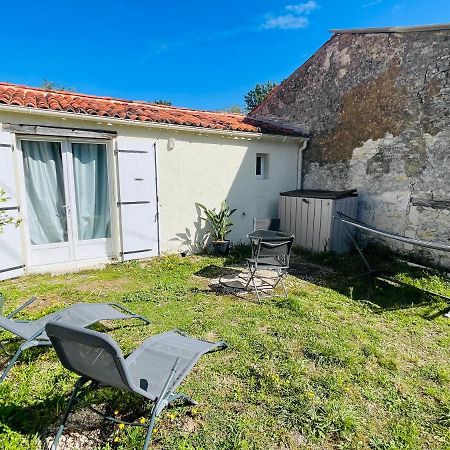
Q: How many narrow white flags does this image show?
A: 0